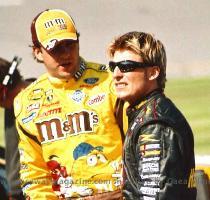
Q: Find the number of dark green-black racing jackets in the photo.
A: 1